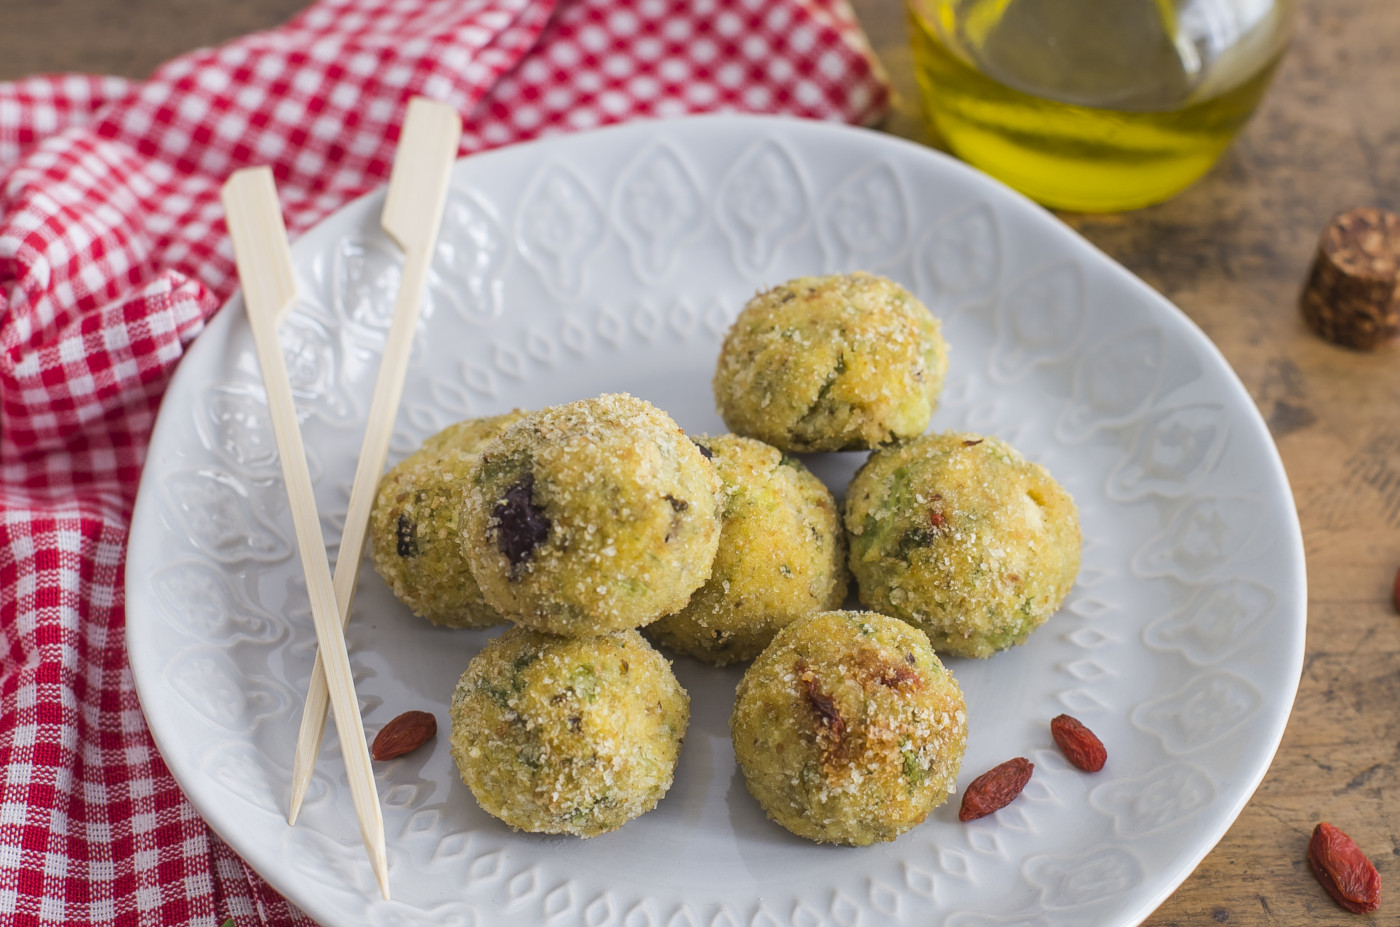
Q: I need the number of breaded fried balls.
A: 7